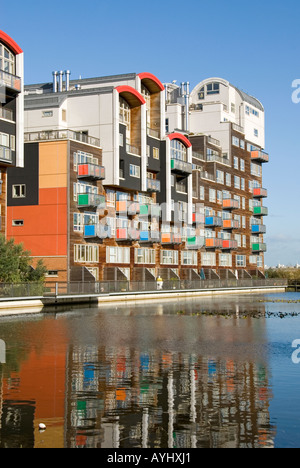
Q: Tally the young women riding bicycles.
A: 0